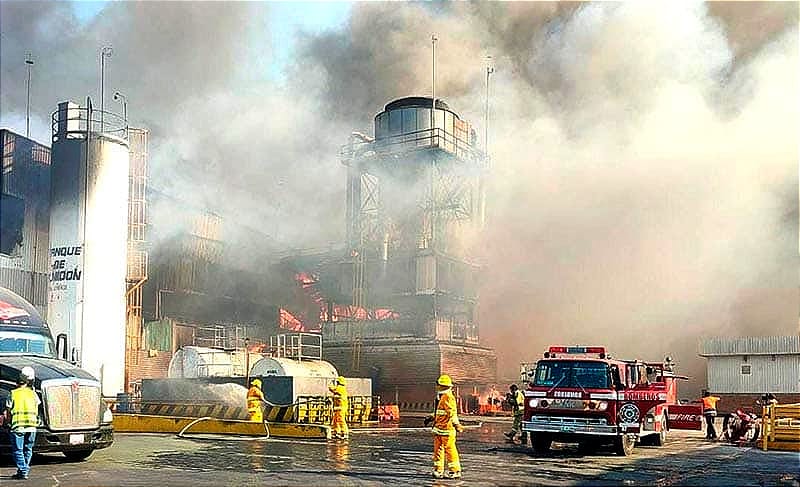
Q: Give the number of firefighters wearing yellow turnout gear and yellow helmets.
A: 3